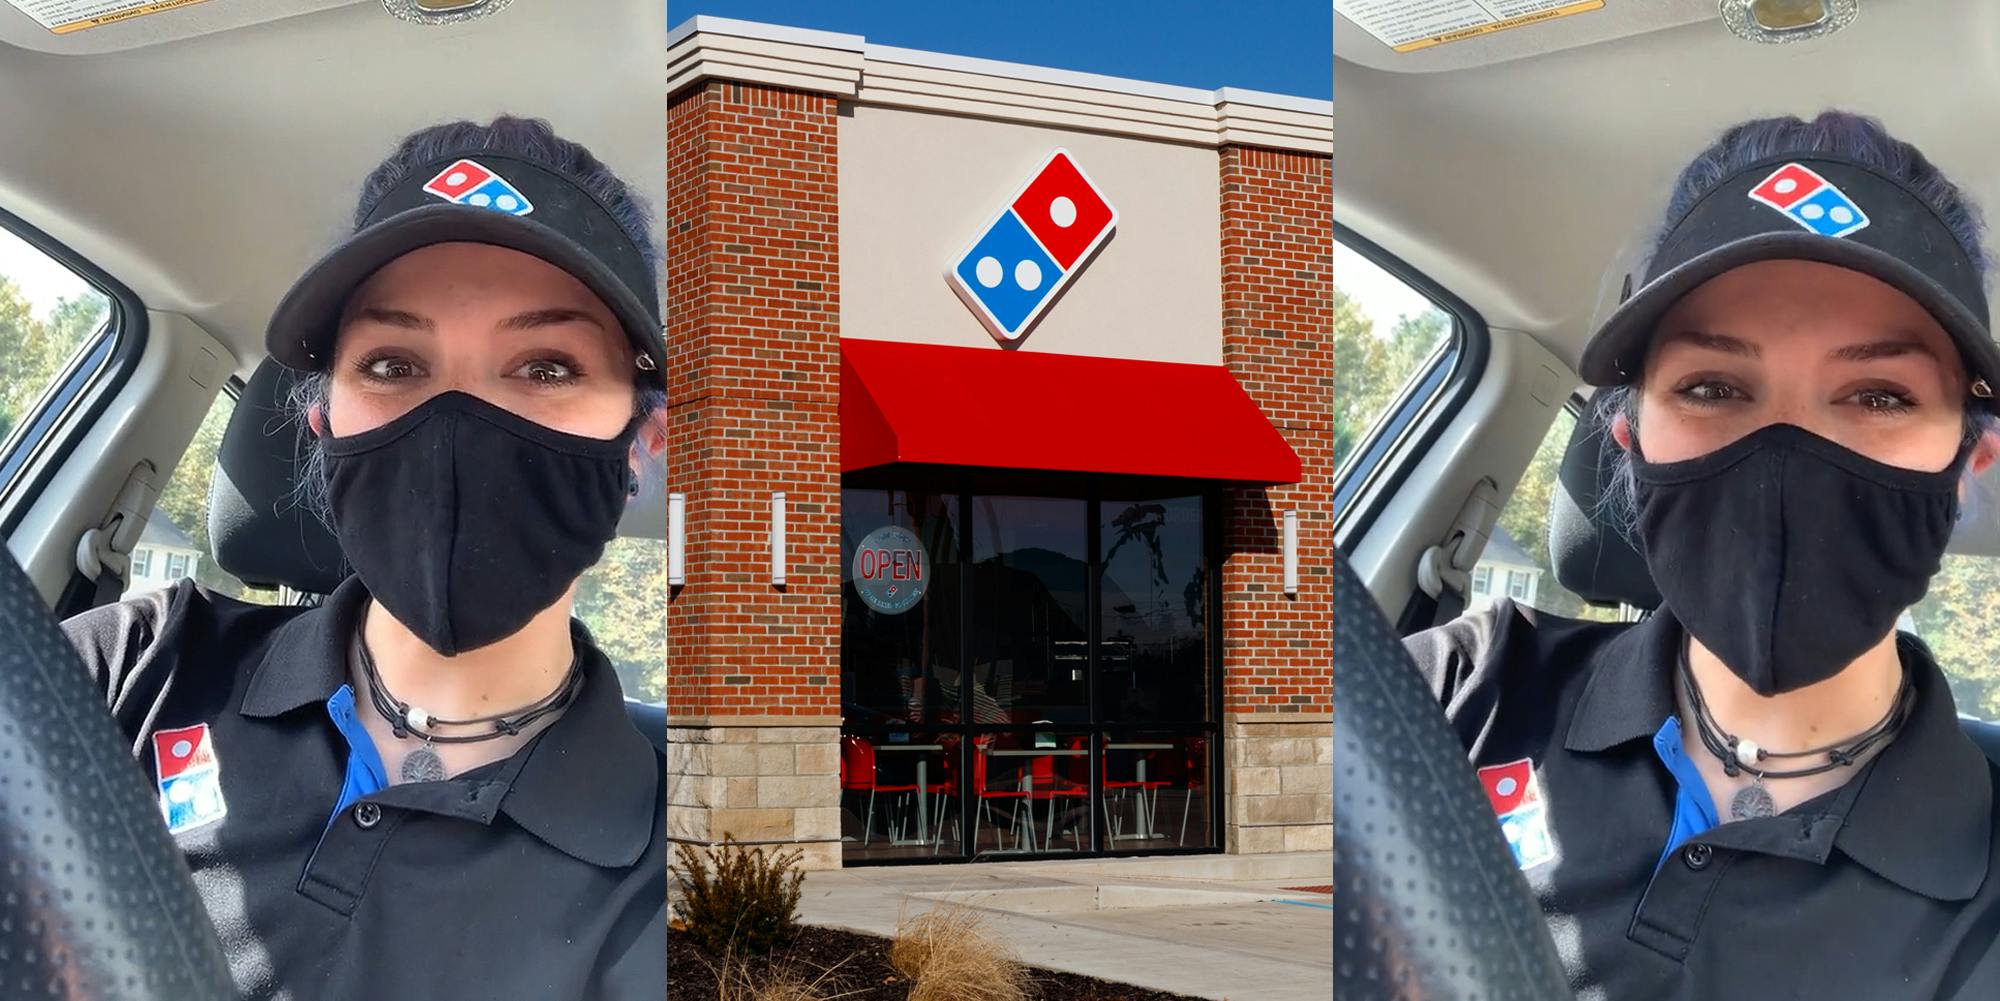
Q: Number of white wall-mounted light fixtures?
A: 3